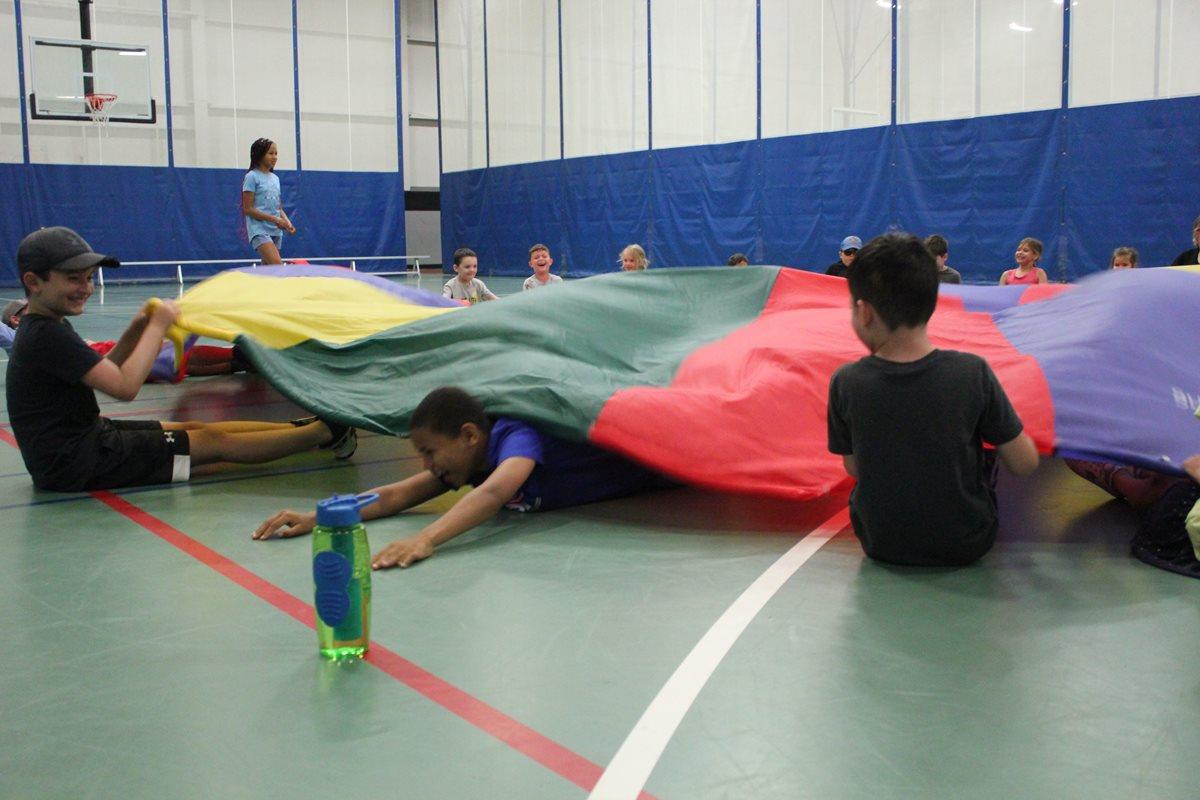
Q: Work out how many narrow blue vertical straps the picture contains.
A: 11